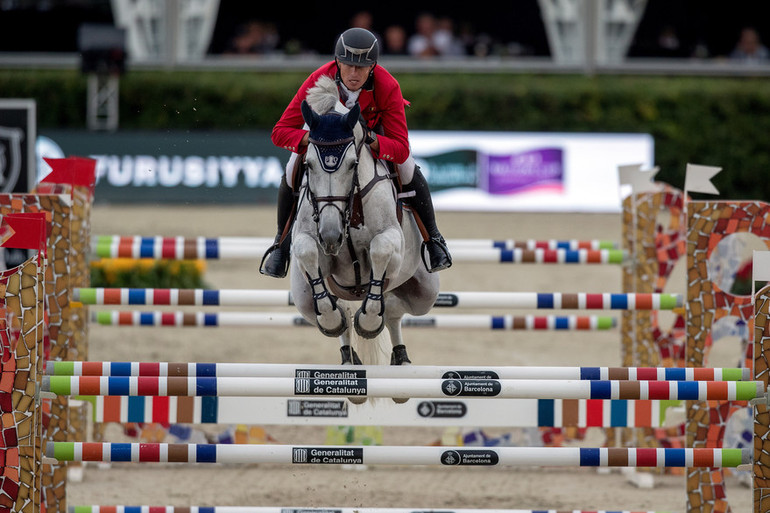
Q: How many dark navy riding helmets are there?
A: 1